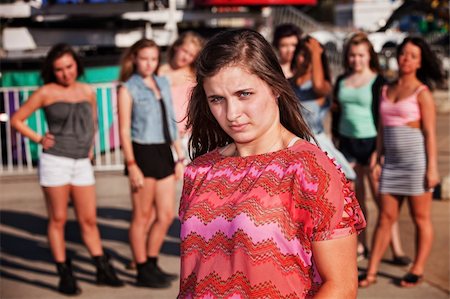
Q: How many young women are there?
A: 8